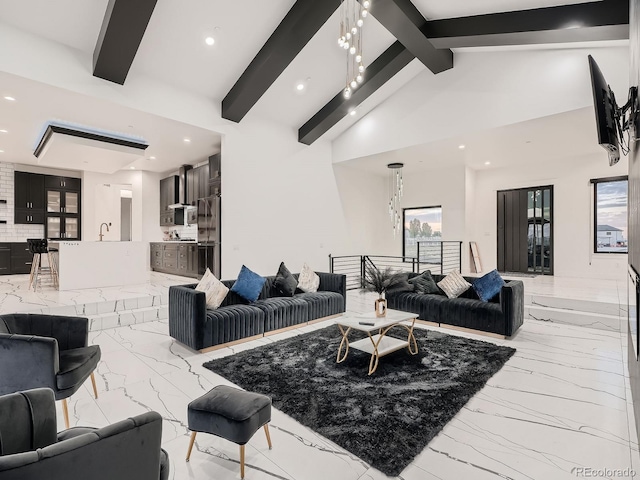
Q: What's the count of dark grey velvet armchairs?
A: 2